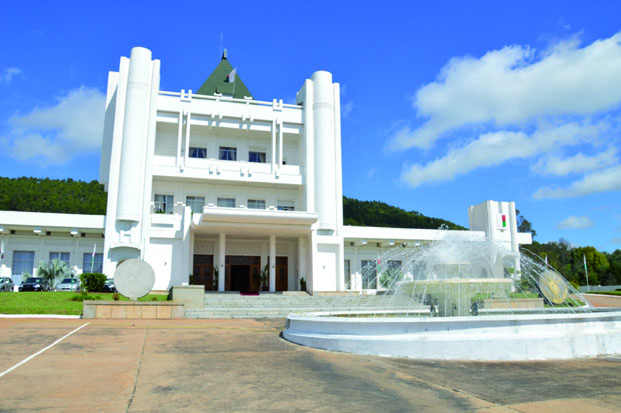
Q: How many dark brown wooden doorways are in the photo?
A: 3